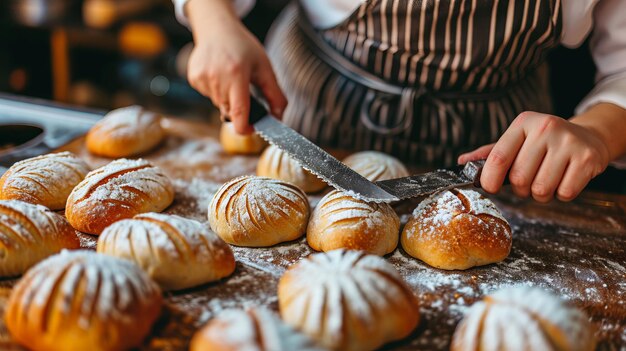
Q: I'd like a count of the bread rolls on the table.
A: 15